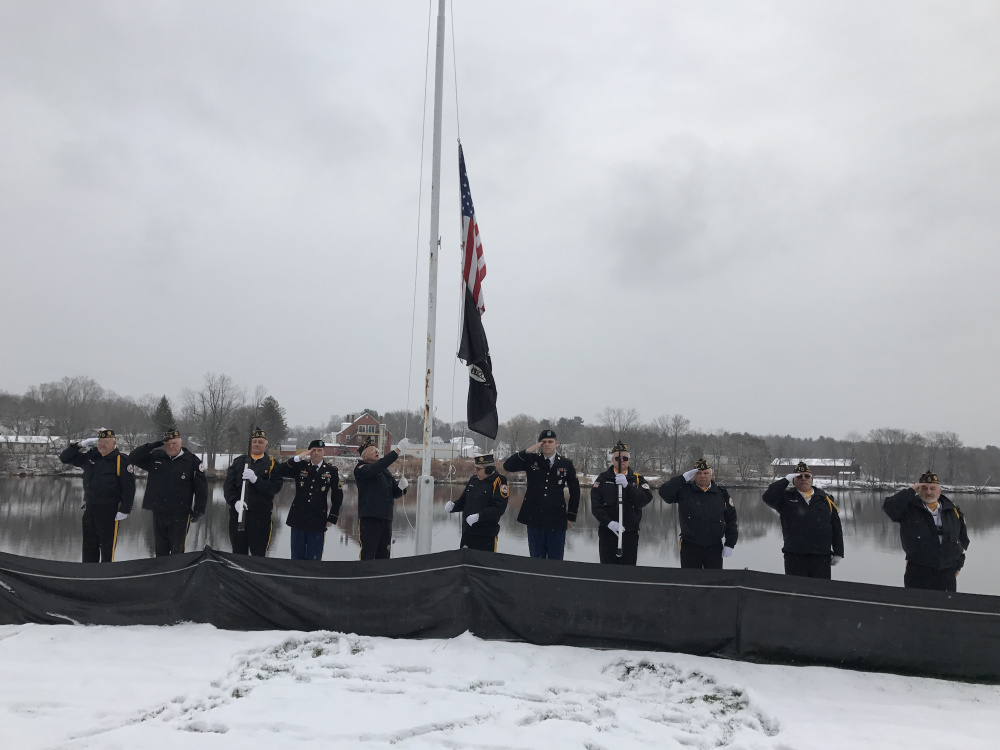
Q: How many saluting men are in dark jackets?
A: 7